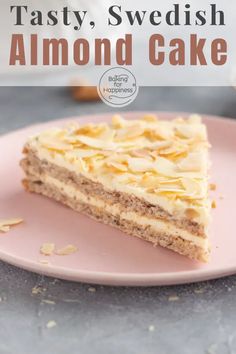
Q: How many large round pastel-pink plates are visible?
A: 1